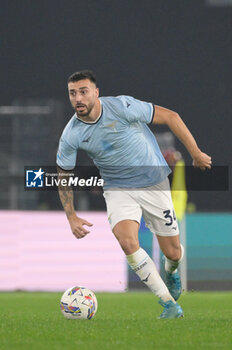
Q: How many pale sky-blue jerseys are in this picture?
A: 1